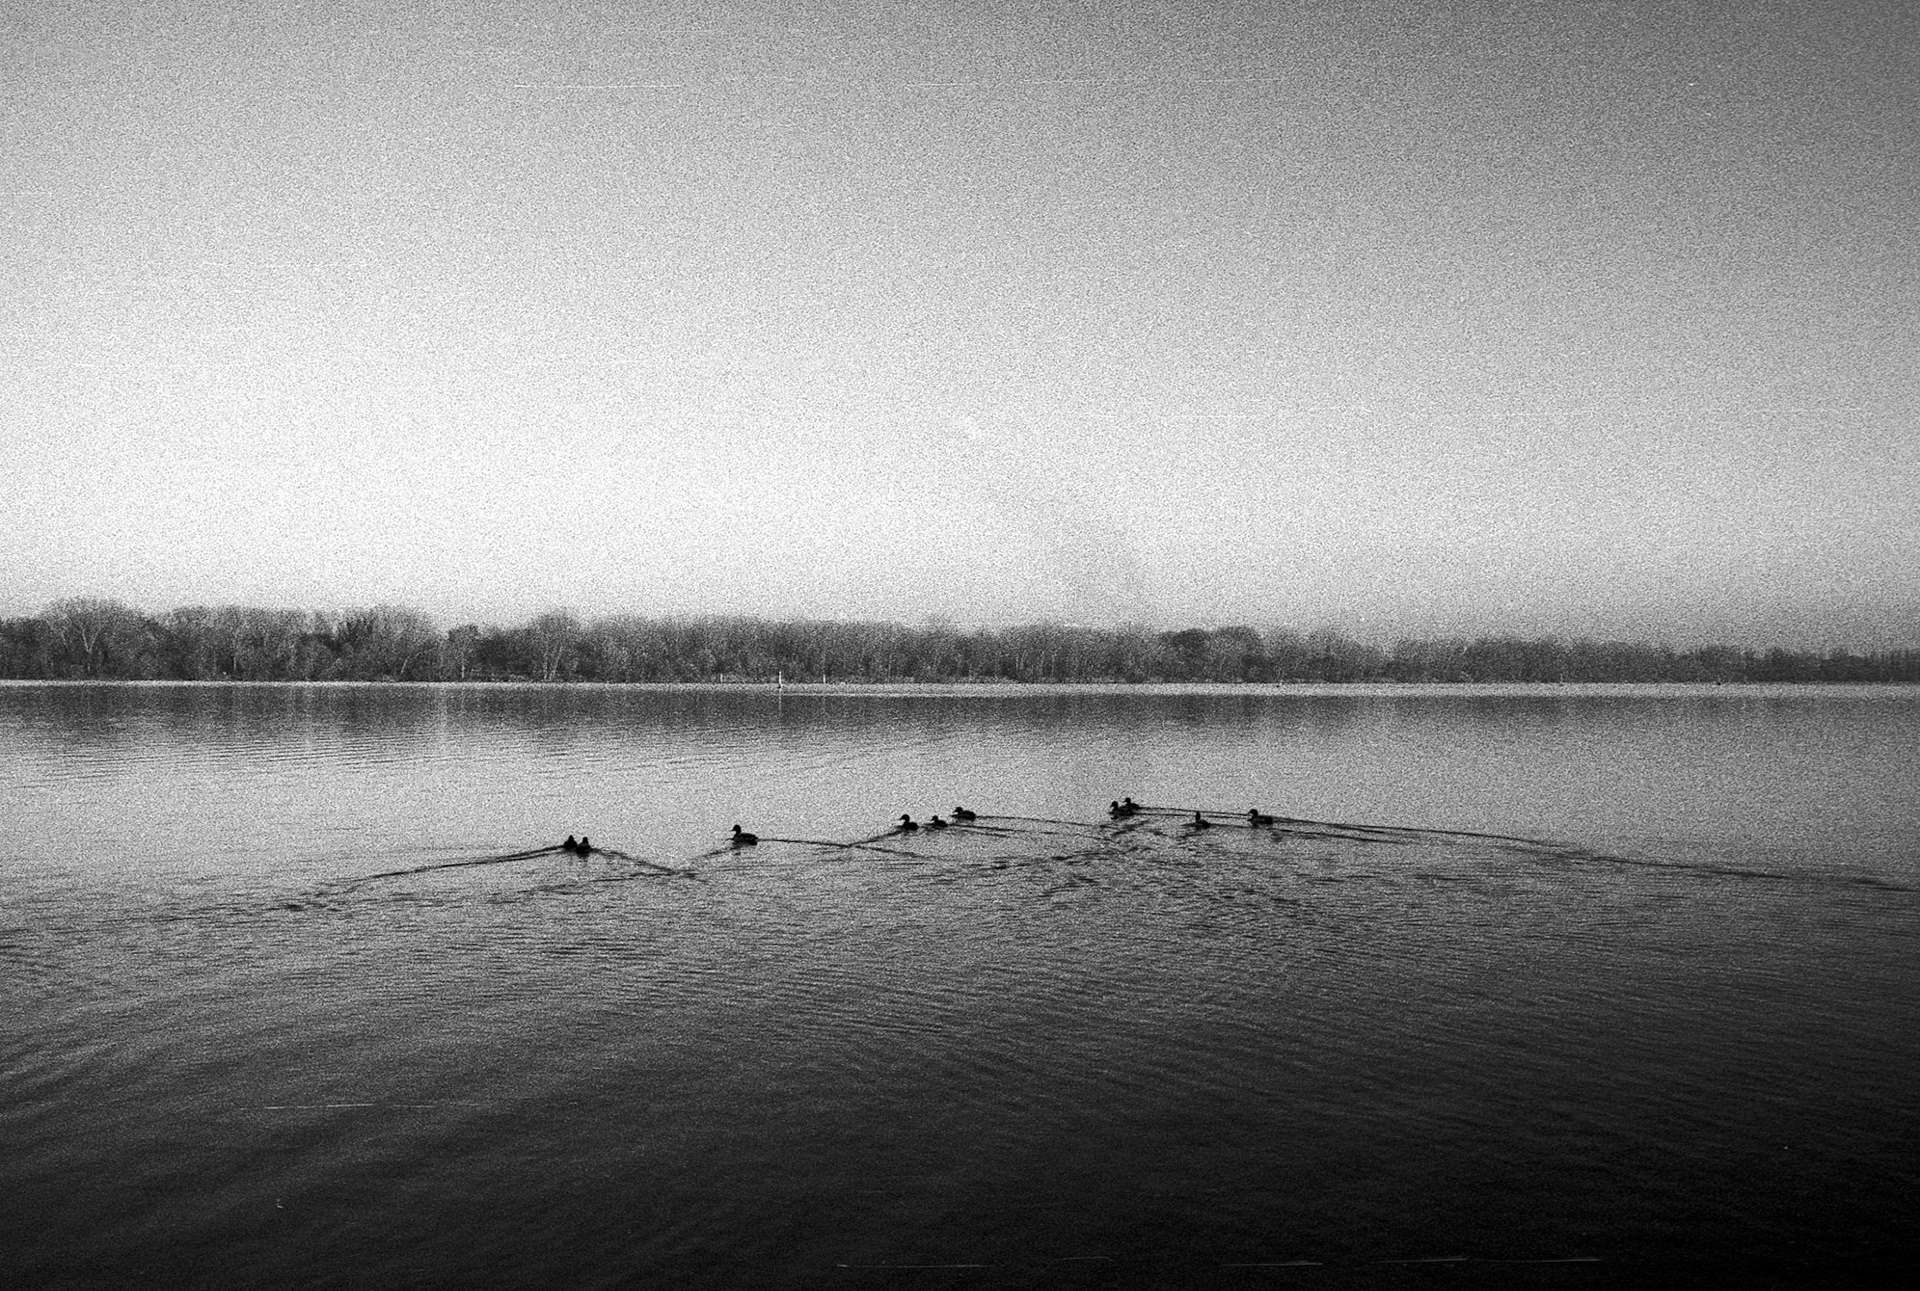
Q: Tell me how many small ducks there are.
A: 10